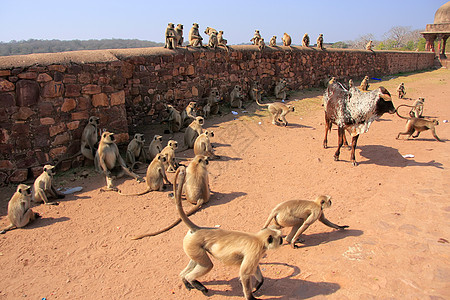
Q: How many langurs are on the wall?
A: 14